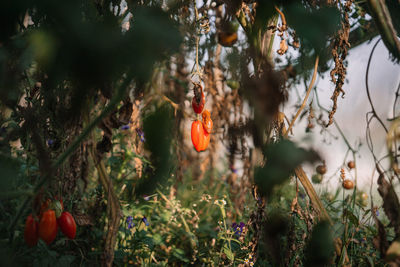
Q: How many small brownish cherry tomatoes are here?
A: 3